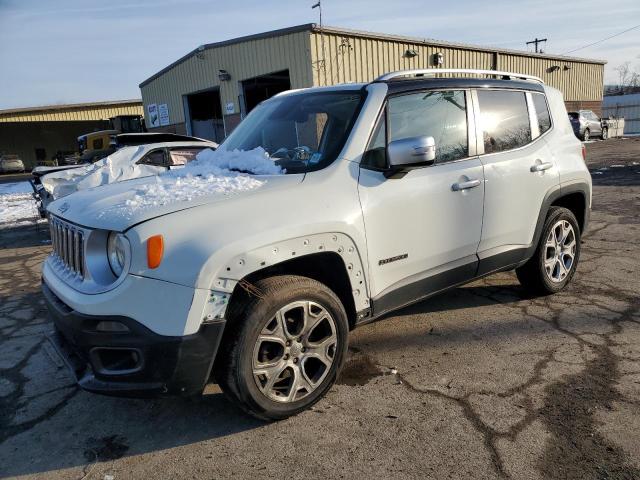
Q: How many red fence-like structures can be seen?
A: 0